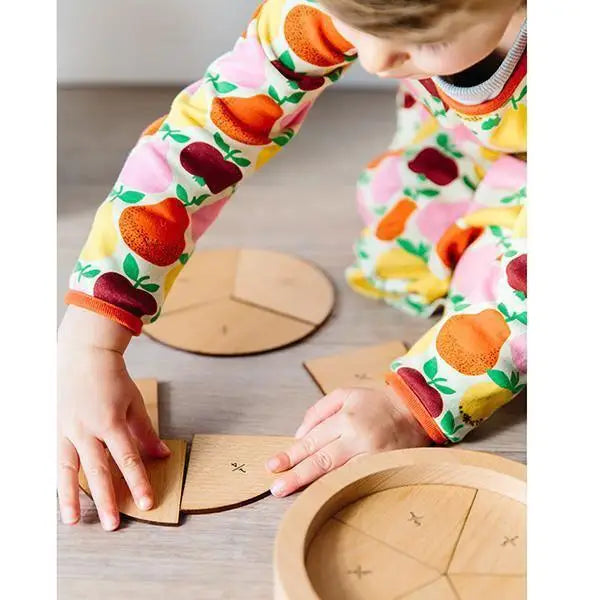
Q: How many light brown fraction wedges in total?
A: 12